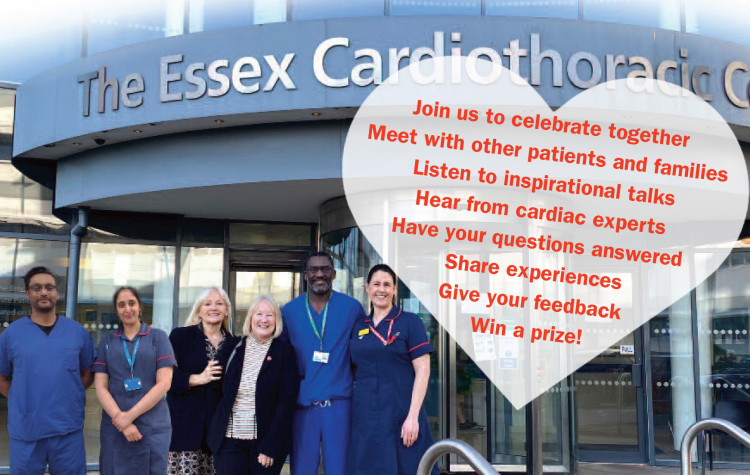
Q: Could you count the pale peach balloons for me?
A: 0